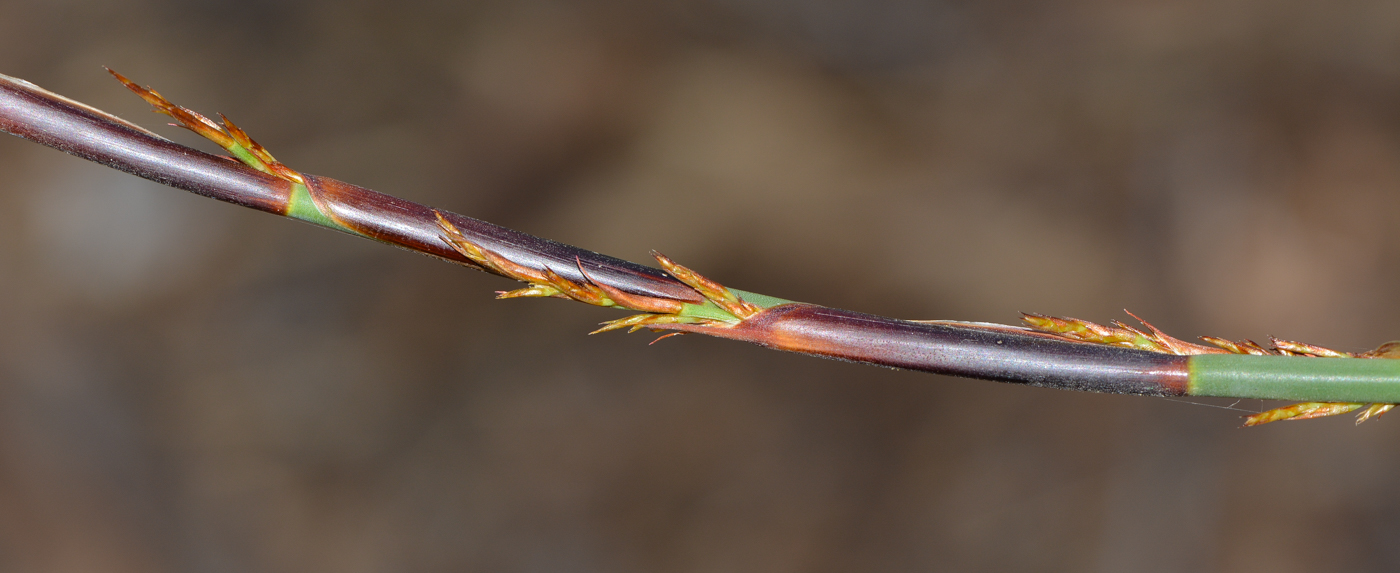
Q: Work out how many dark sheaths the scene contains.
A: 3